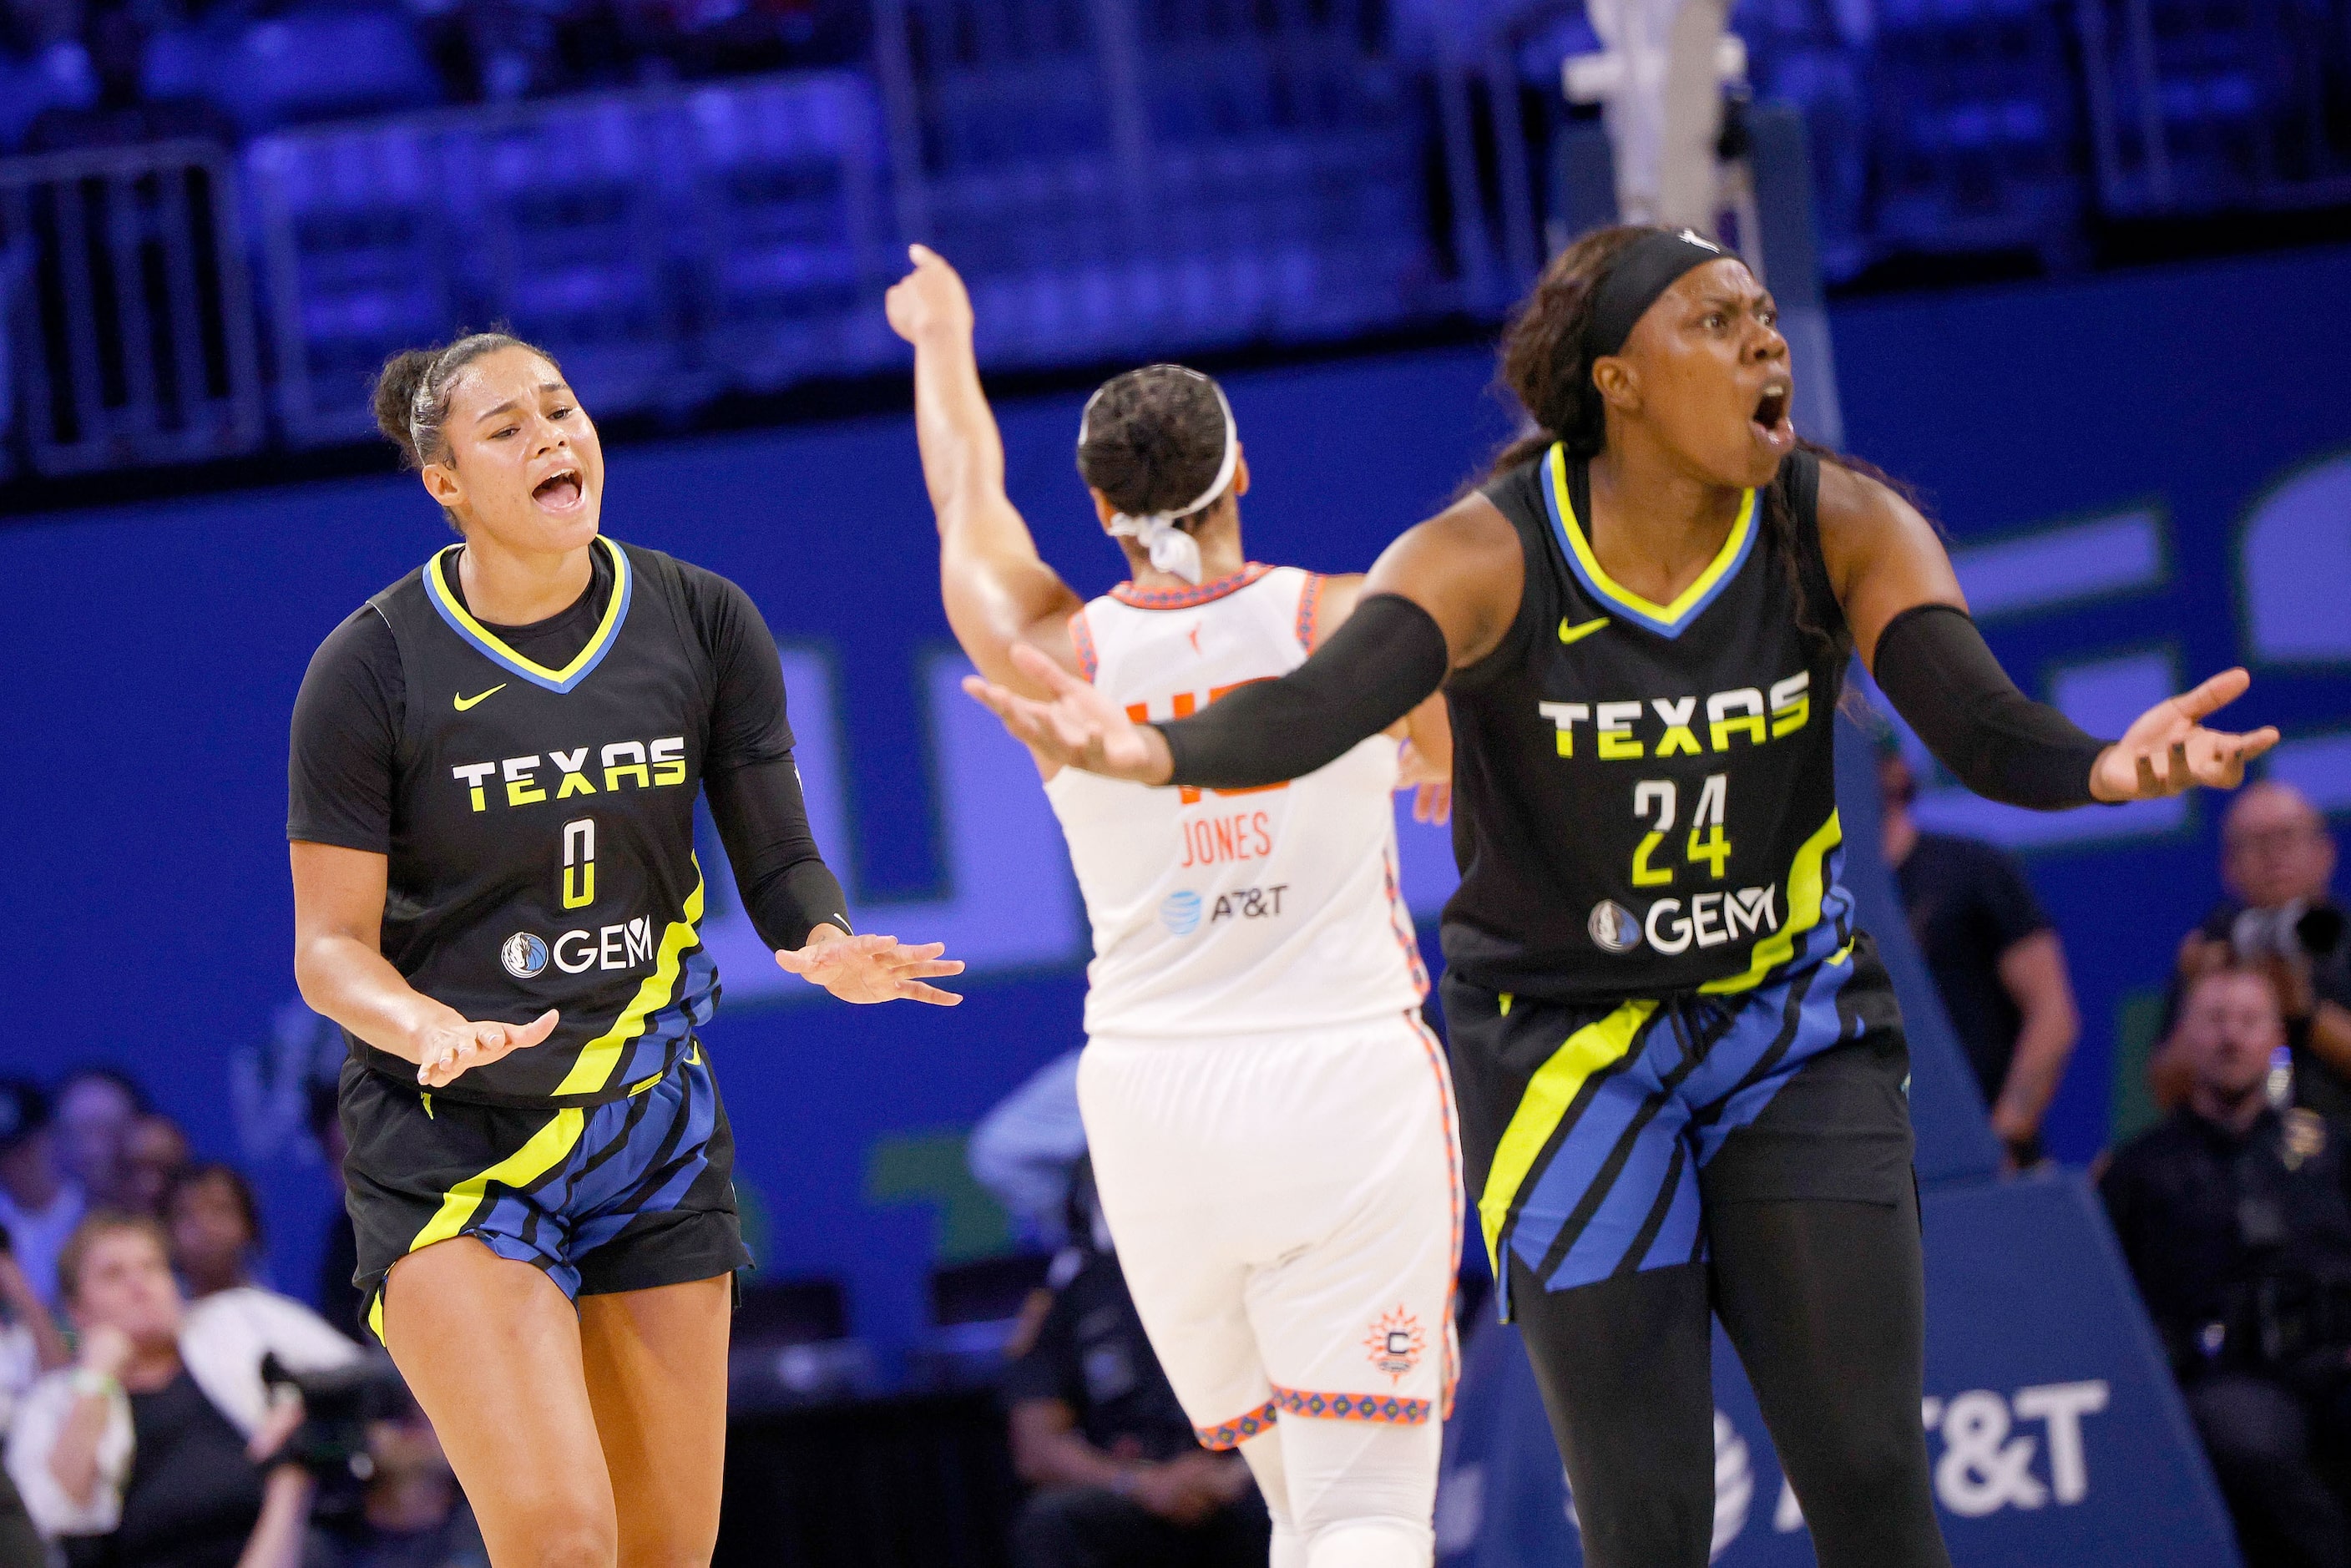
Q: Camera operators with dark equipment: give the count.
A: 2